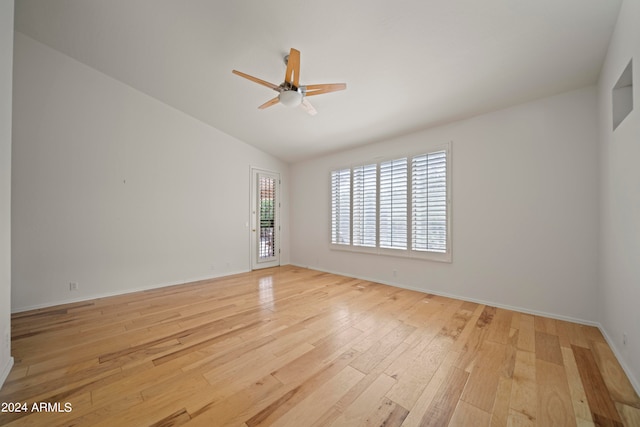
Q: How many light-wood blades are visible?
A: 5